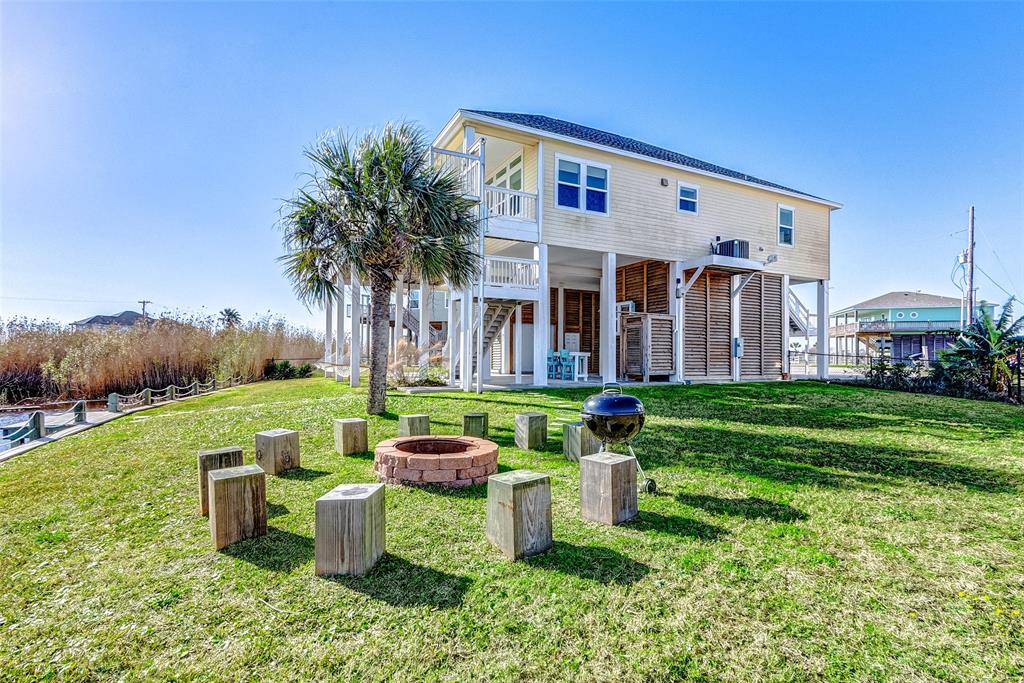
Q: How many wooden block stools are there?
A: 11